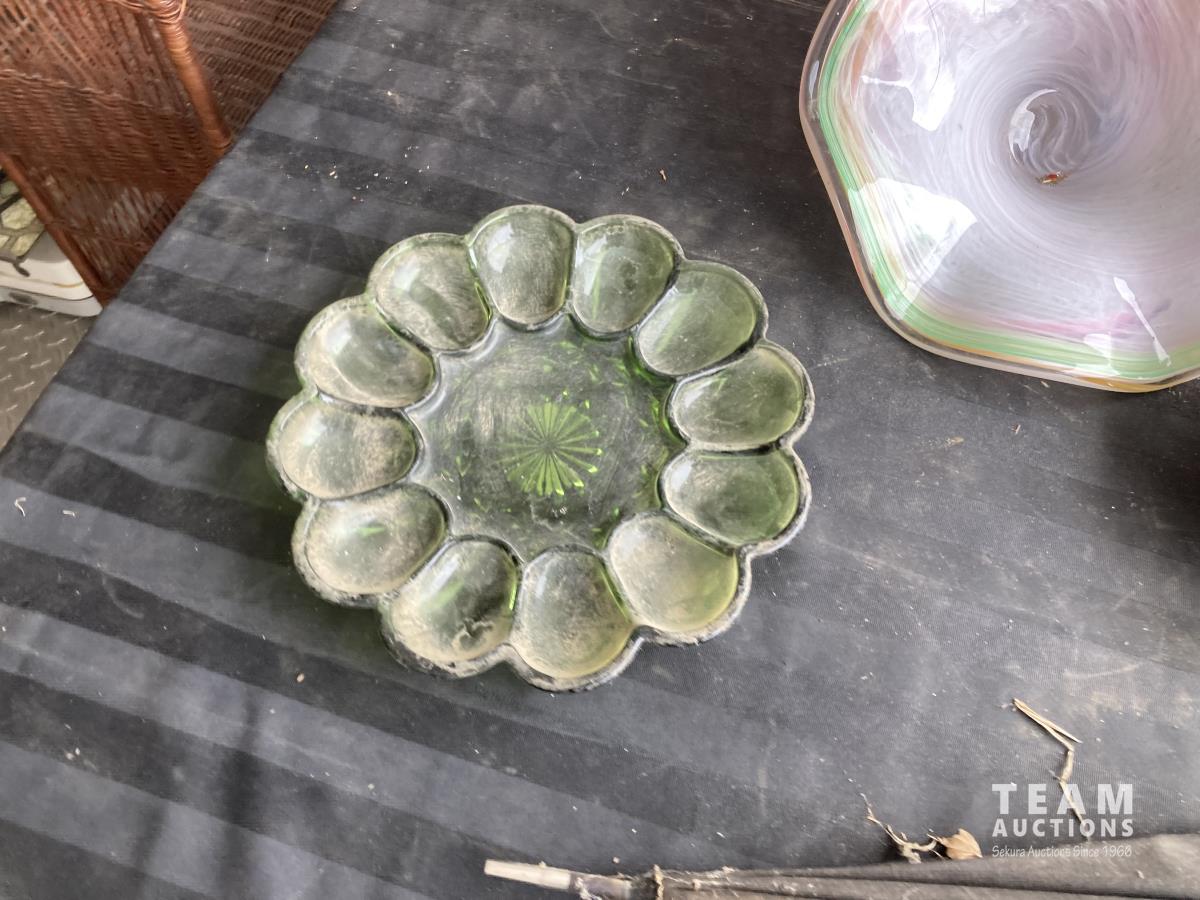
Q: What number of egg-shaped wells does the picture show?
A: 12